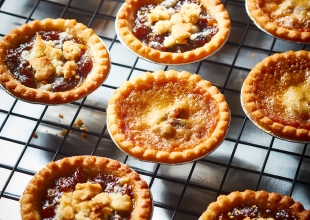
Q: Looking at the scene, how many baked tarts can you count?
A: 7